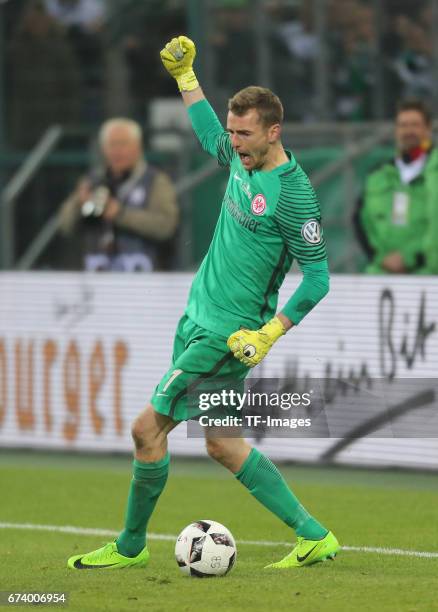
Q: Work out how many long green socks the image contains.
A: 2